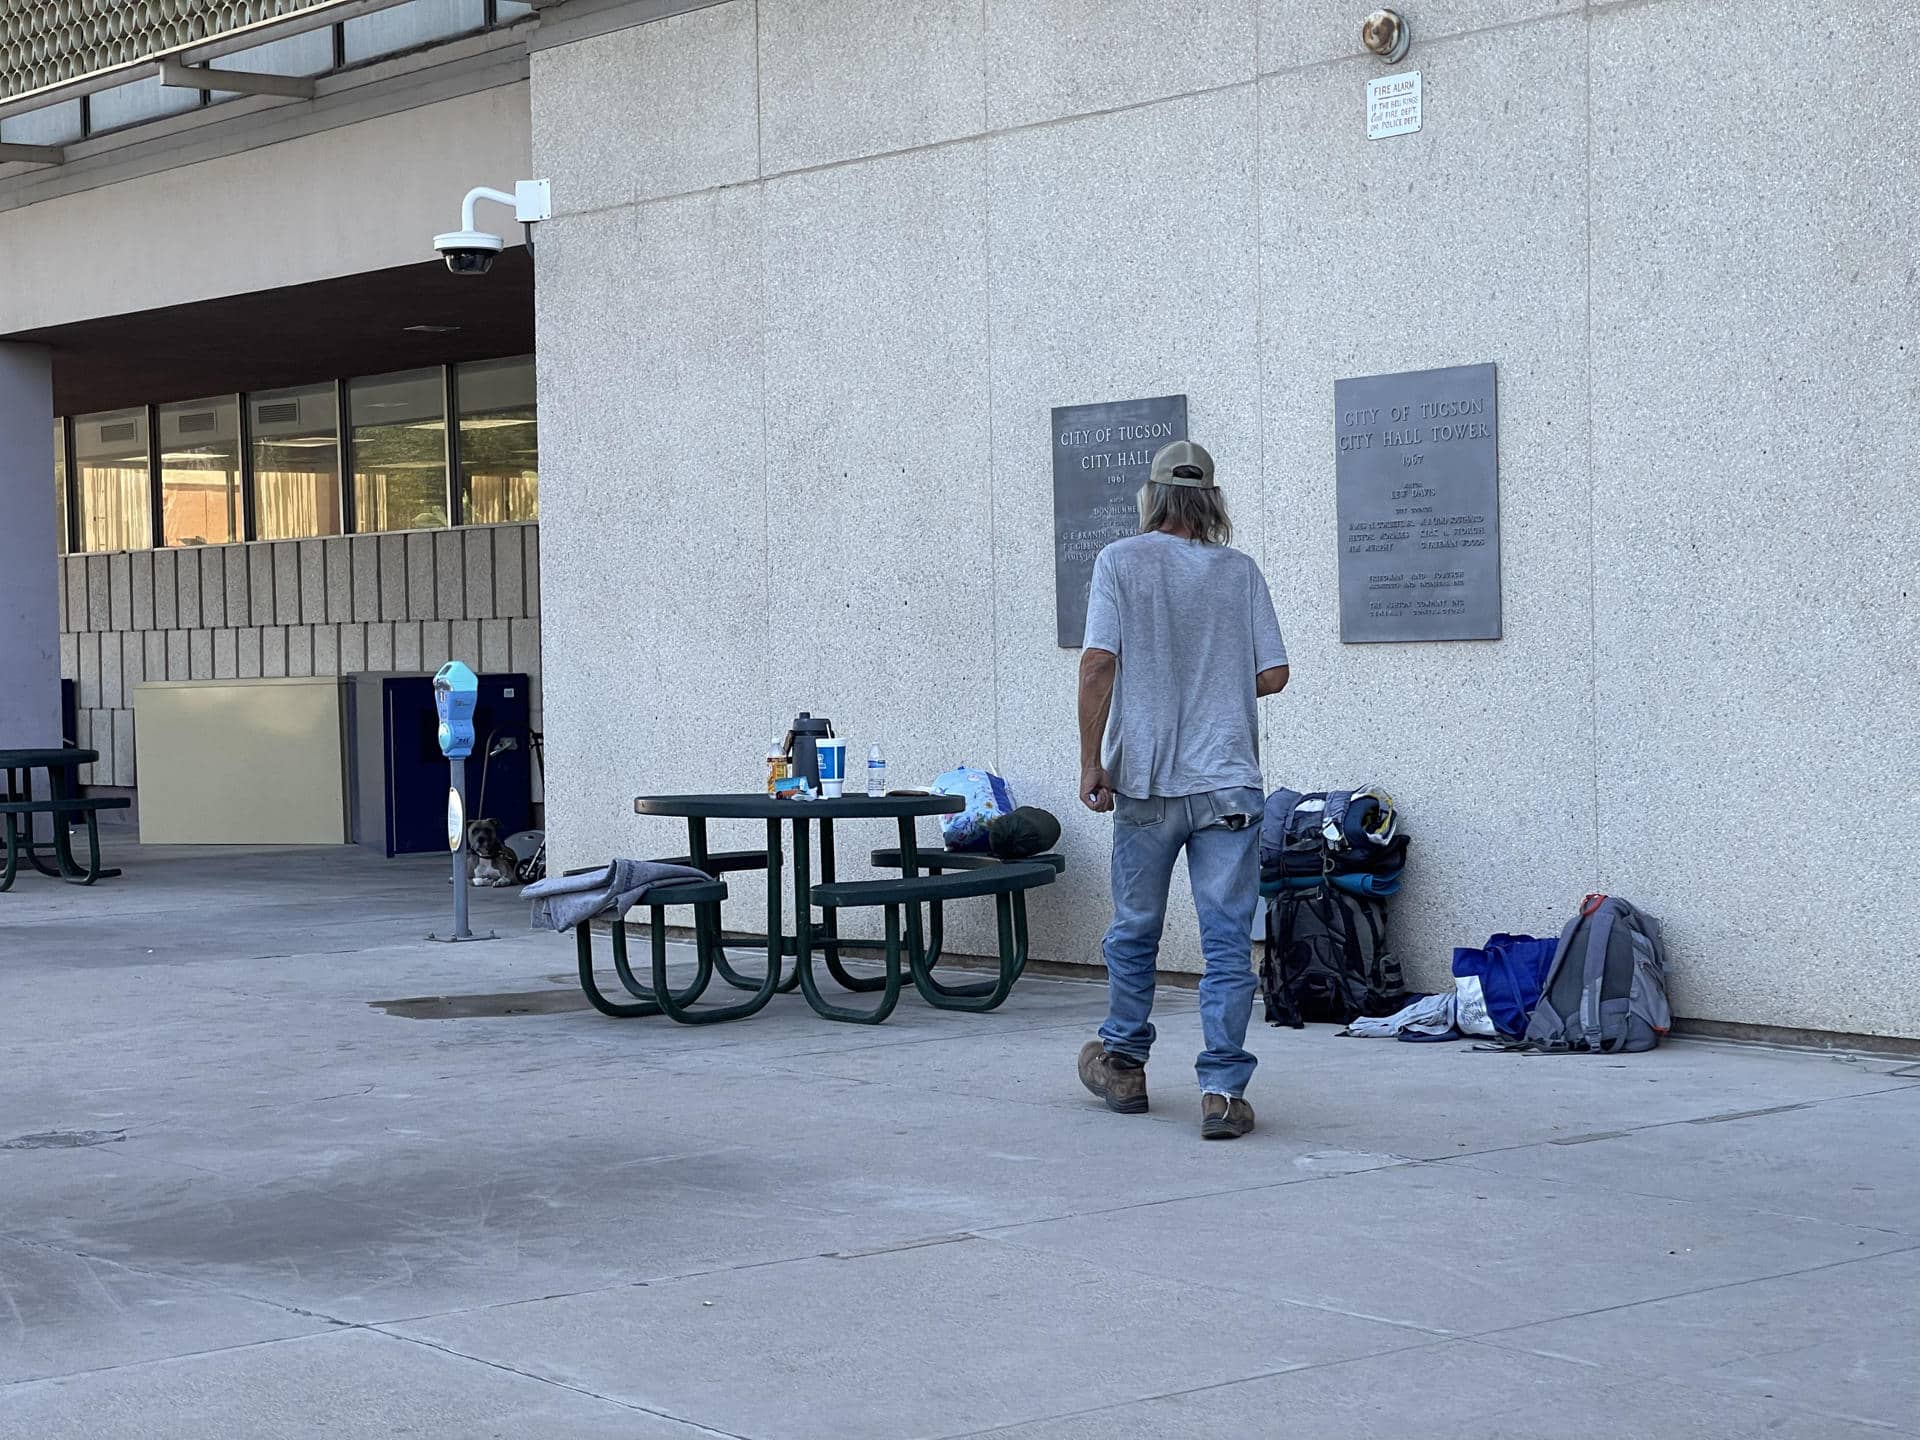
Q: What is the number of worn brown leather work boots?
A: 2